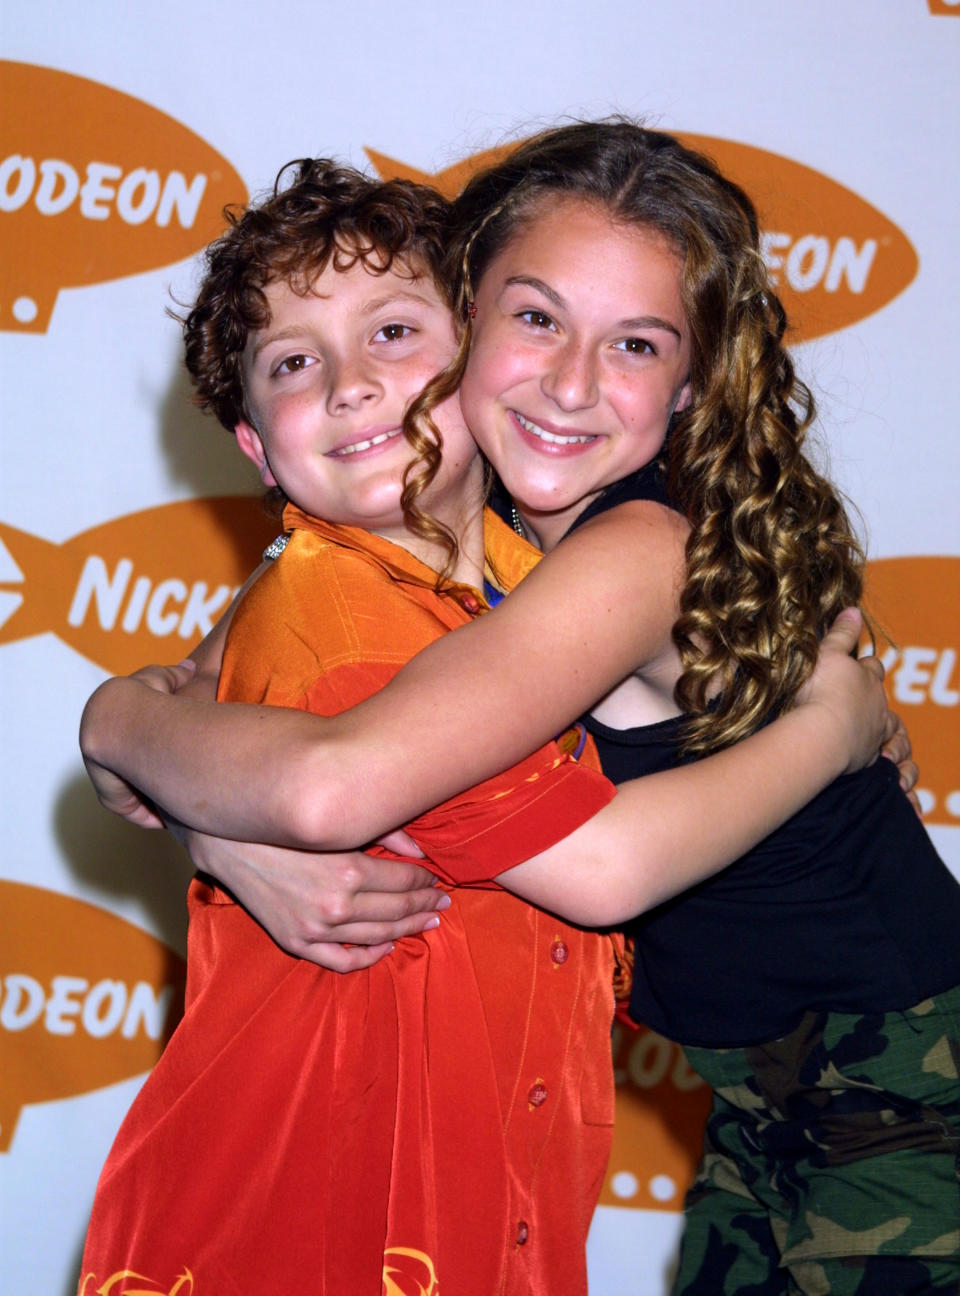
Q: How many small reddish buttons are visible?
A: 4